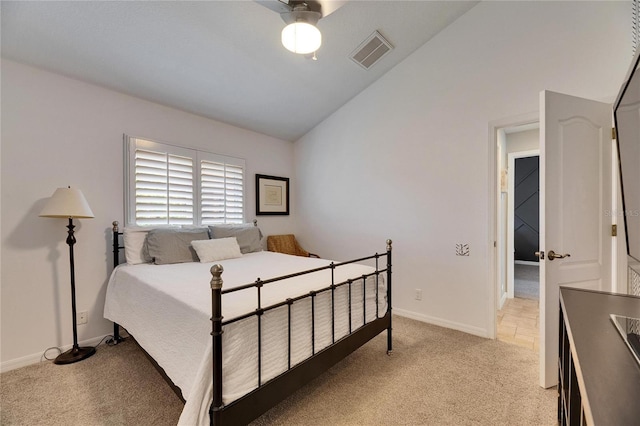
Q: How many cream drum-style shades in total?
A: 1